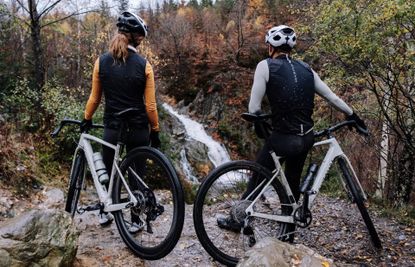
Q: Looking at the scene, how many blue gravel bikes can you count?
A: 0